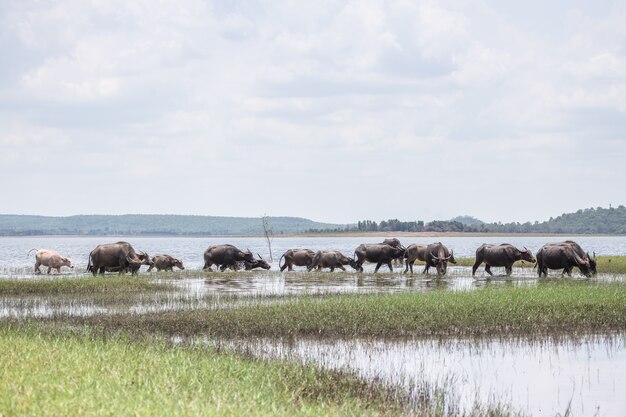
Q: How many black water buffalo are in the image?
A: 14